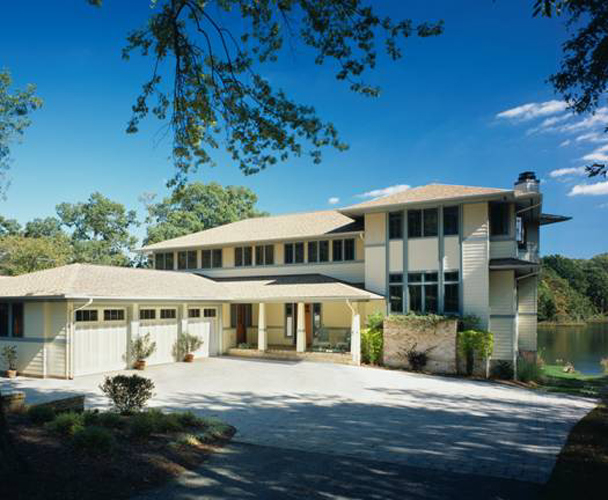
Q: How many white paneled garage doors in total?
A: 3